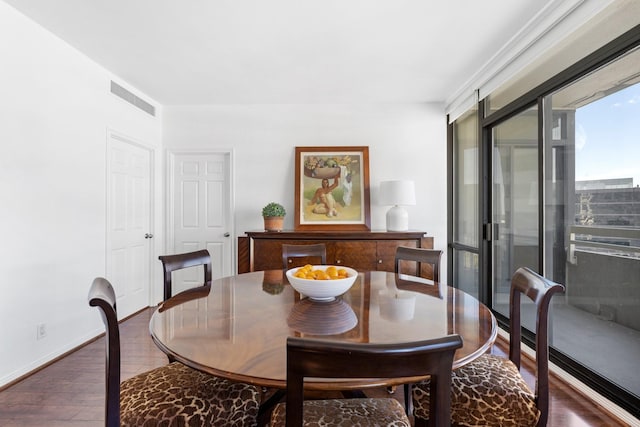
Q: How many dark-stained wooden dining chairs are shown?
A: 6